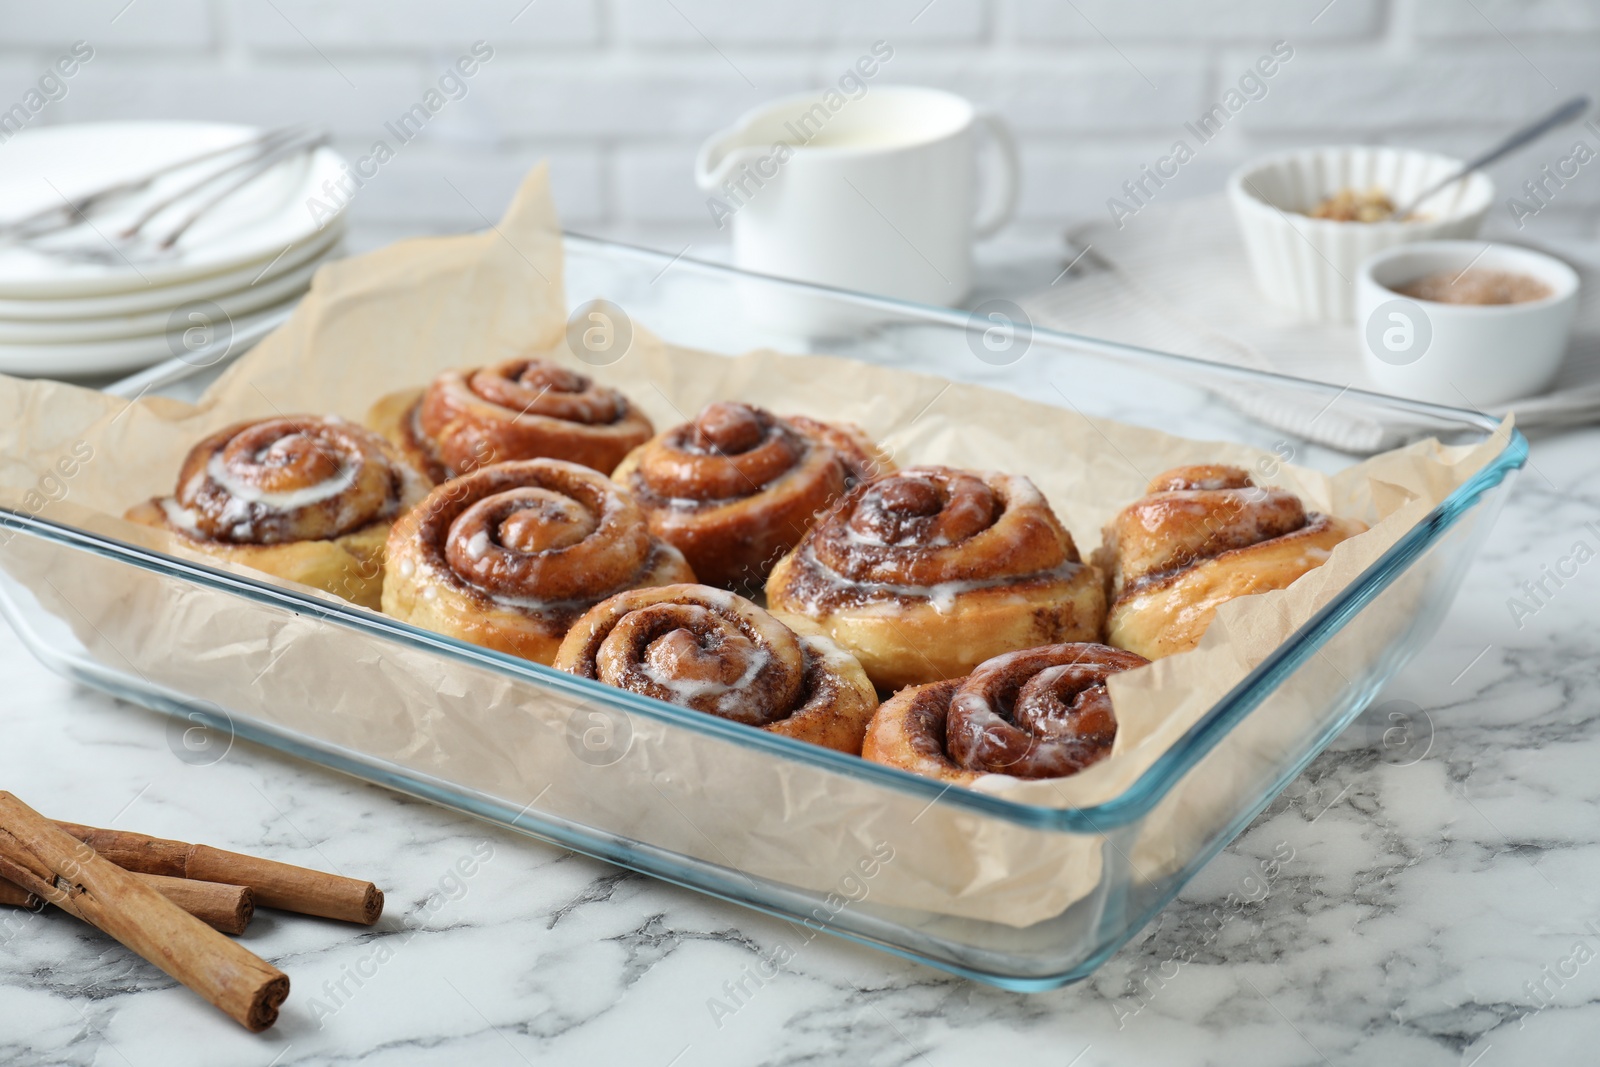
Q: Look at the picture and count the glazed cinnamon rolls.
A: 8